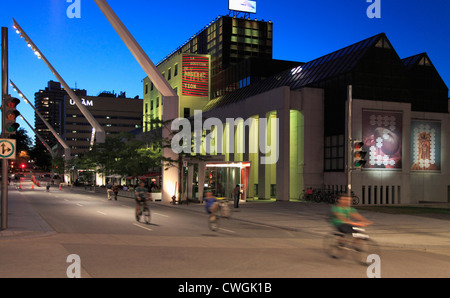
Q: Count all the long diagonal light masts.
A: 4